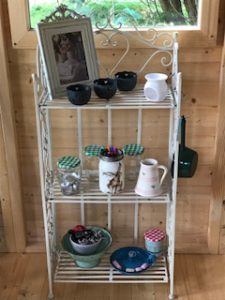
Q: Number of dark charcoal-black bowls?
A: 3